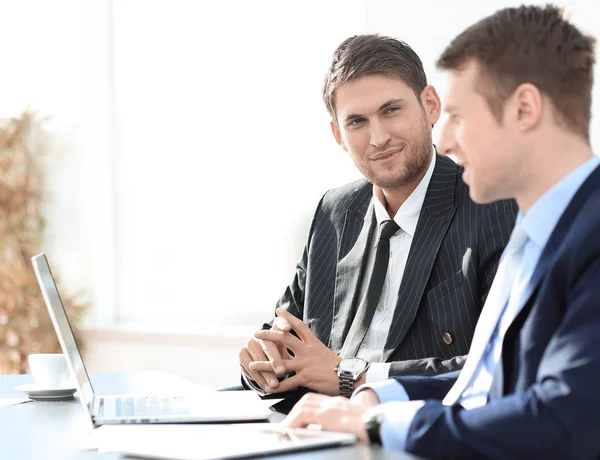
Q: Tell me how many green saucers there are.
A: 0